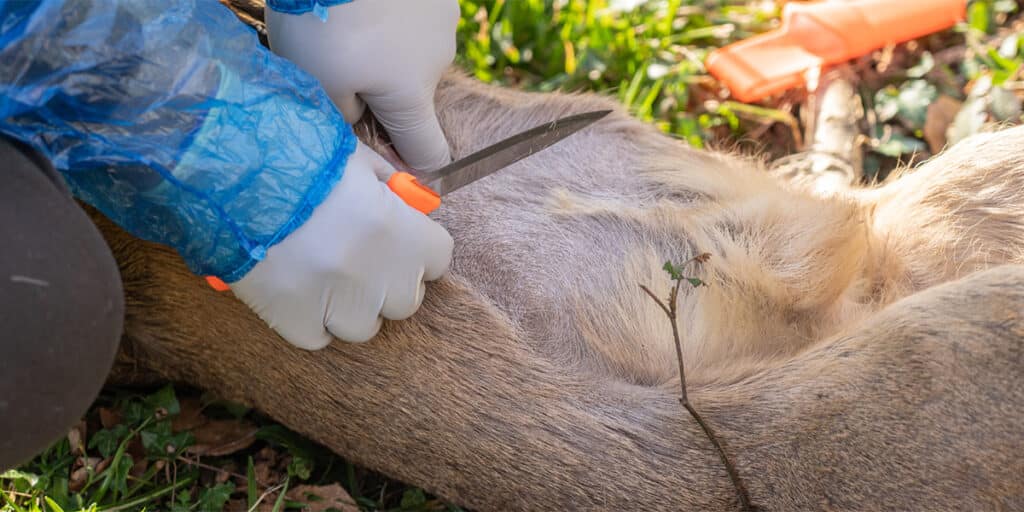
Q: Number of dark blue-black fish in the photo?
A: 0